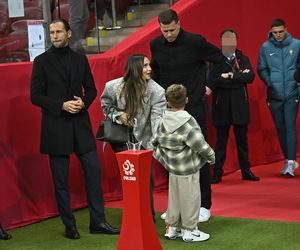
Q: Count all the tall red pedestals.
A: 1